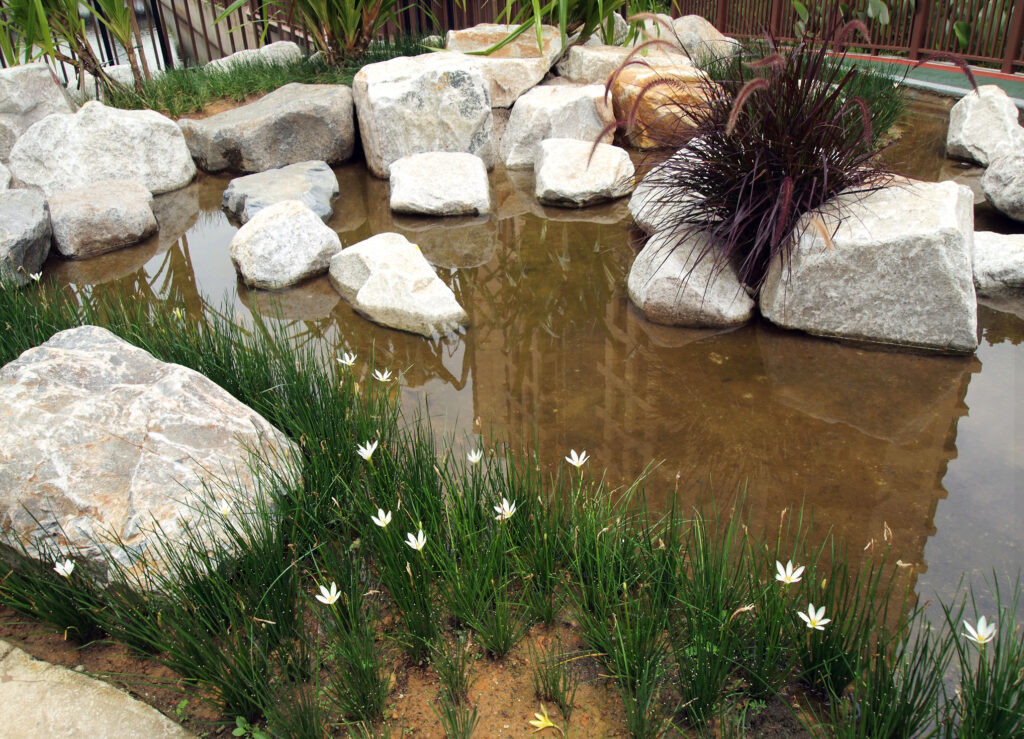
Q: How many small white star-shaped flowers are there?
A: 15